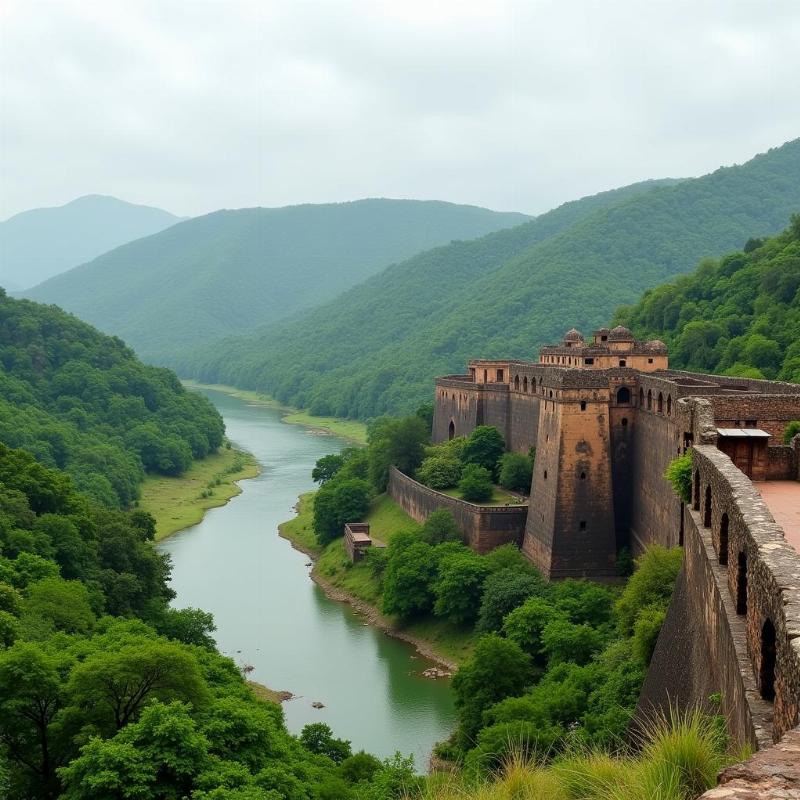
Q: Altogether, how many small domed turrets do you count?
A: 3